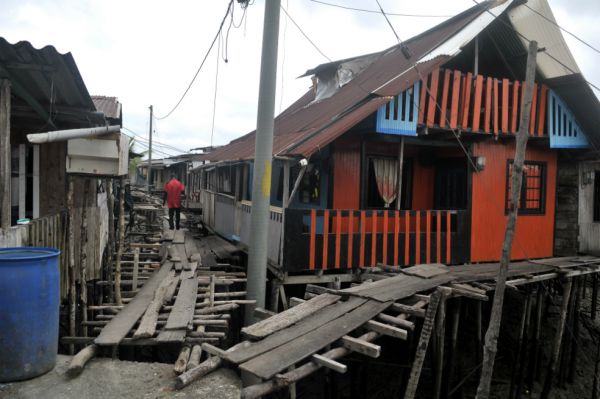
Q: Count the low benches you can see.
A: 0